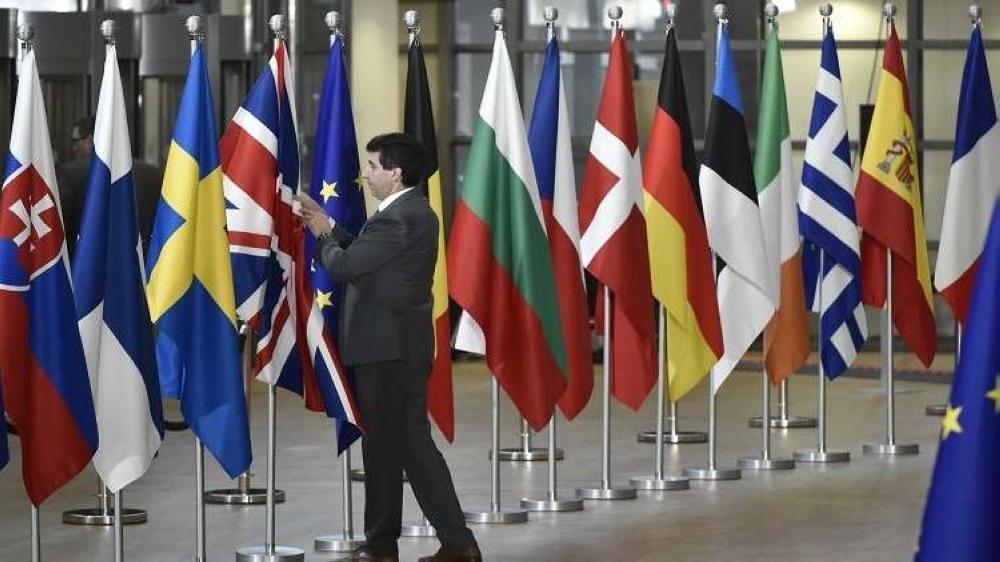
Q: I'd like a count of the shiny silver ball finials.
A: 15